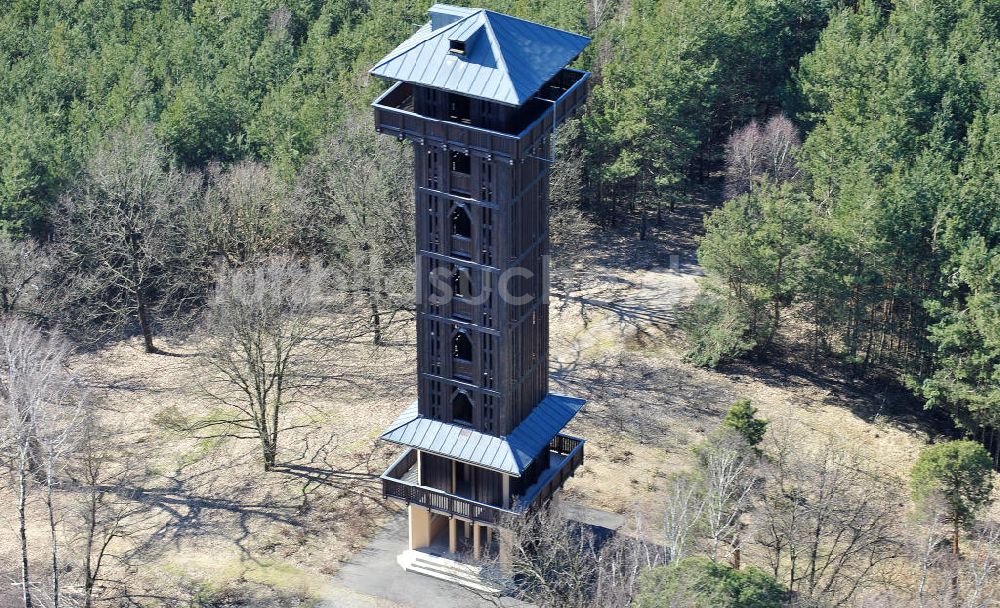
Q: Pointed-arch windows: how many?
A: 4